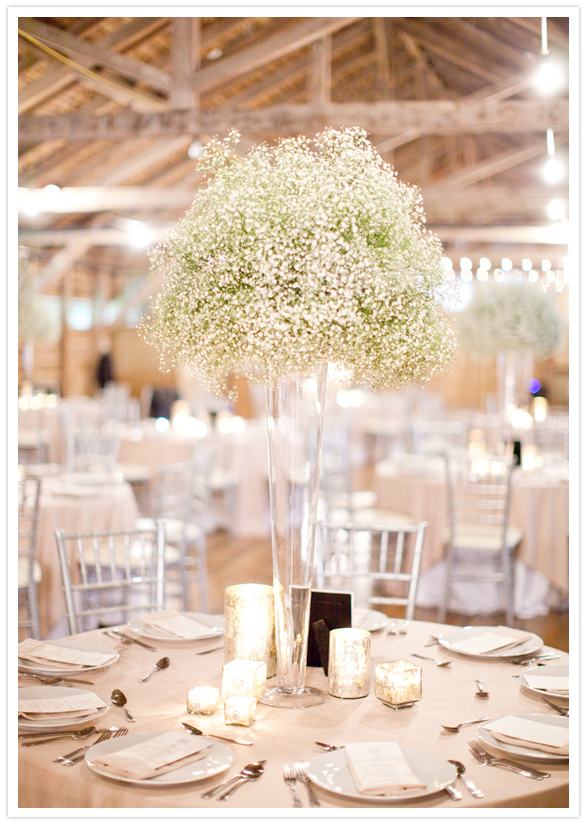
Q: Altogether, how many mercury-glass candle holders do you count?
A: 6